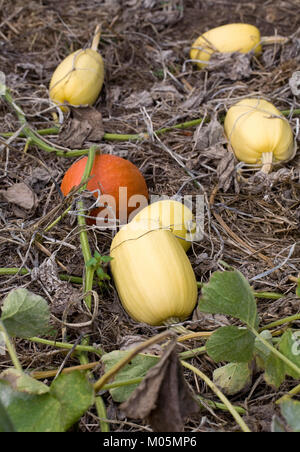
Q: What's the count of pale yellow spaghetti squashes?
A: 5